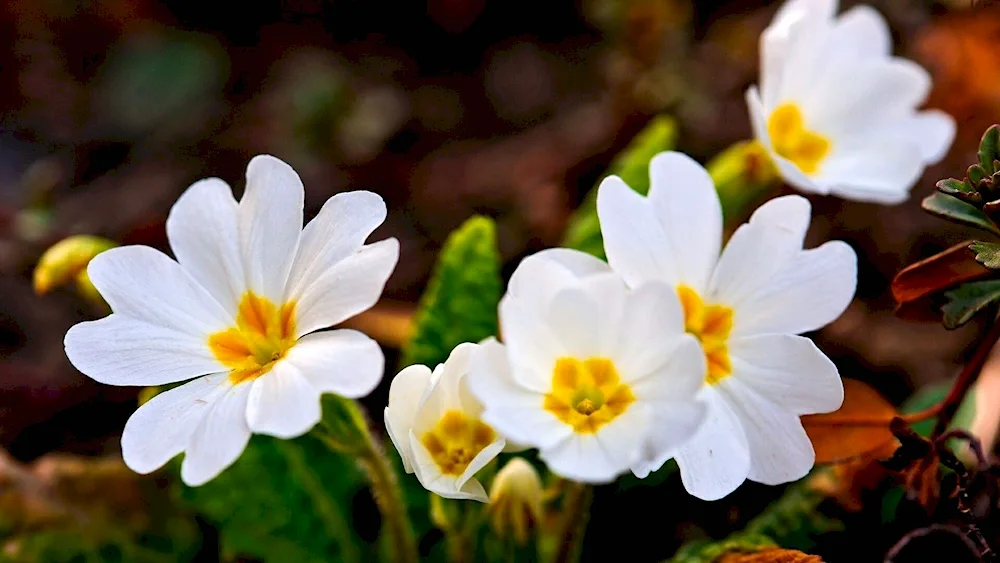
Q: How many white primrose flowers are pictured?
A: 5